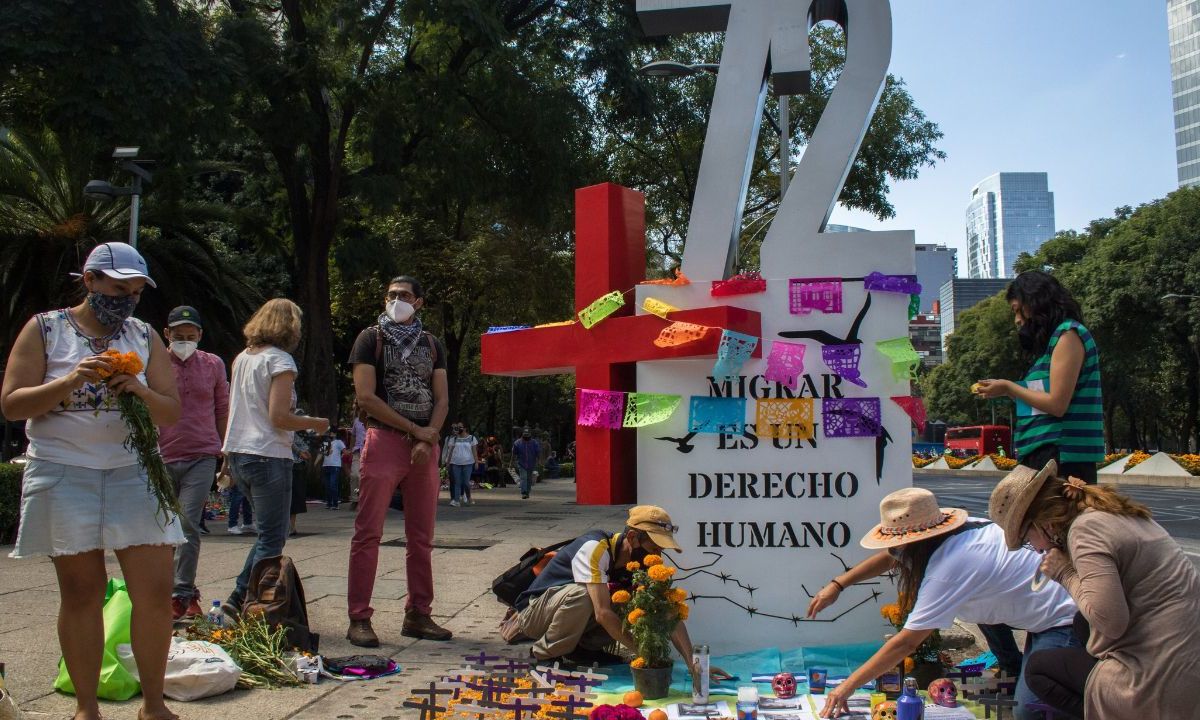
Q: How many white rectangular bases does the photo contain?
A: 1